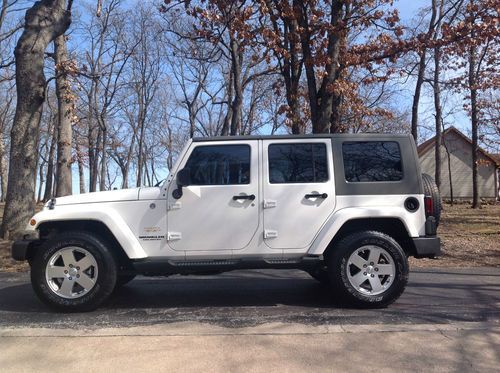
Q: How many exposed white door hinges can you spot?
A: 4